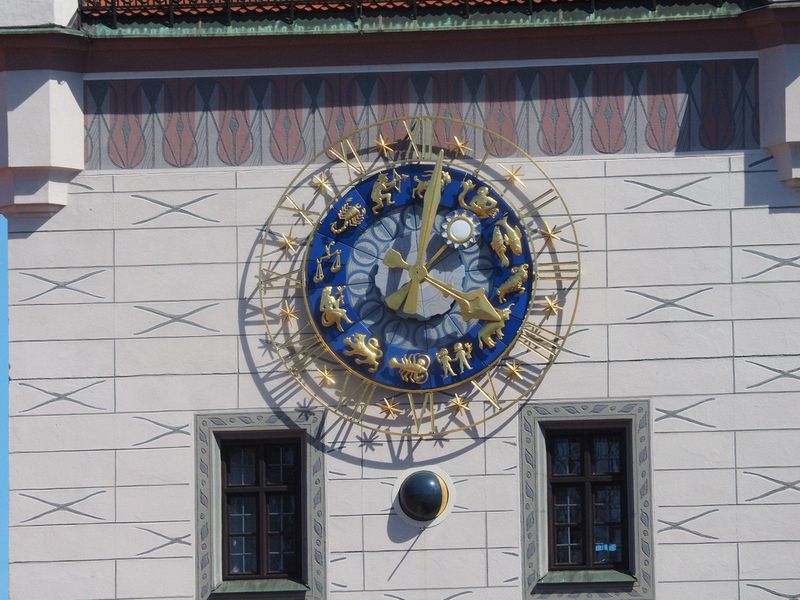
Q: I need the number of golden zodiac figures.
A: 12